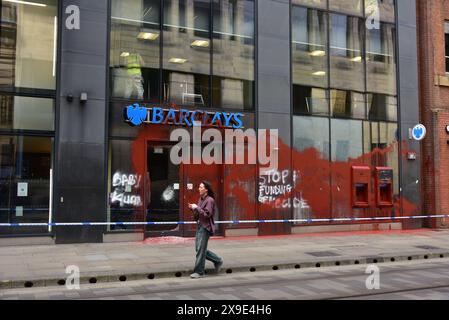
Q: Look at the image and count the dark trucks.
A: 0